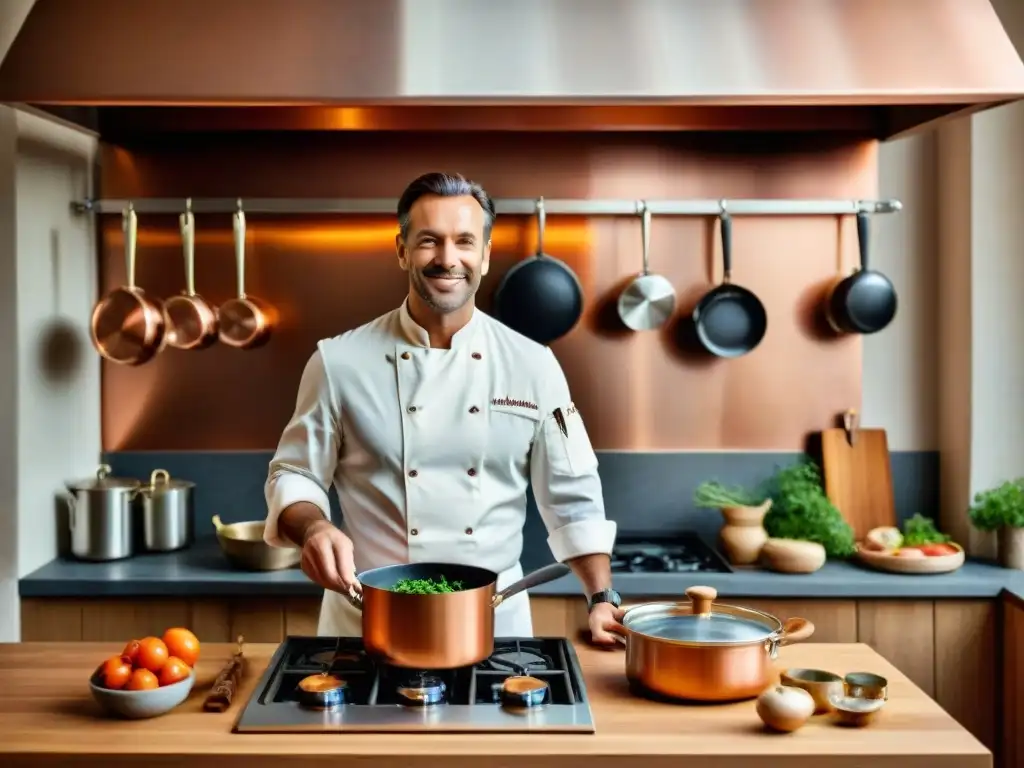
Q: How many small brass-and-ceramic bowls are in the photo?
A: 3